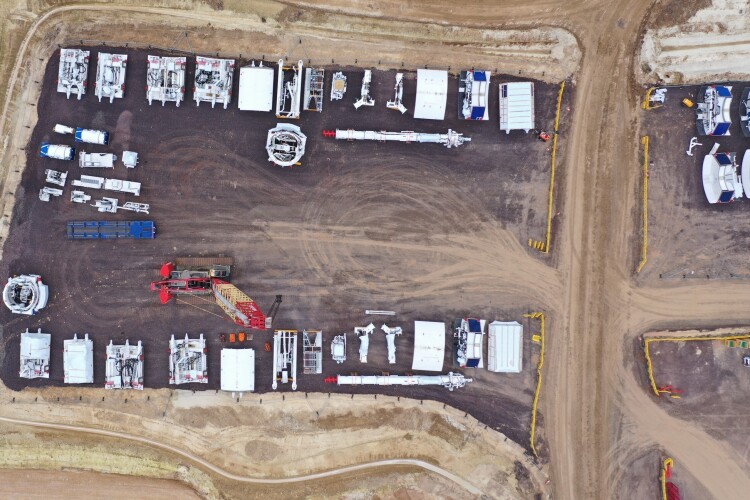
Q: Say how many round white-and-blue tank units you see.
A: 2